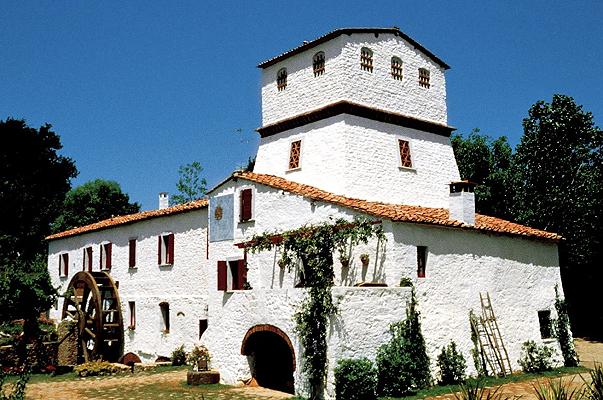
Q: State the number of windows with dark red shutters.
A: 7